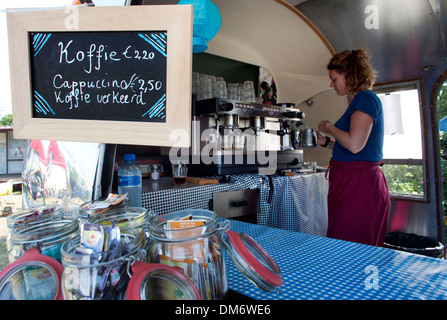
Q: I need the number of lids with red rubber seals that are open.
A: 3